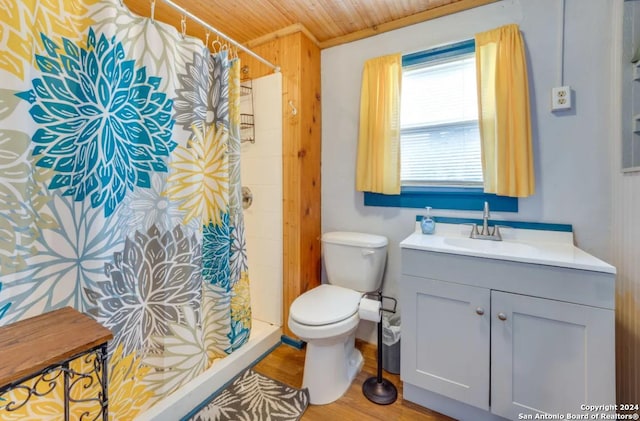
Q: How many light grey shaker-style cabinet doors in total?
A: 2